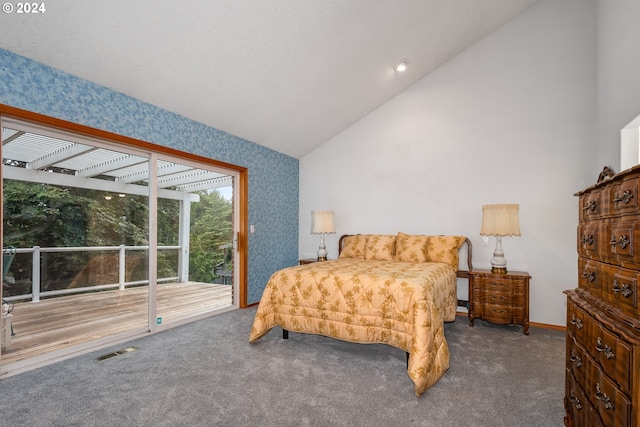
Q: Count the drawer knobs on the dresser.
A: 11